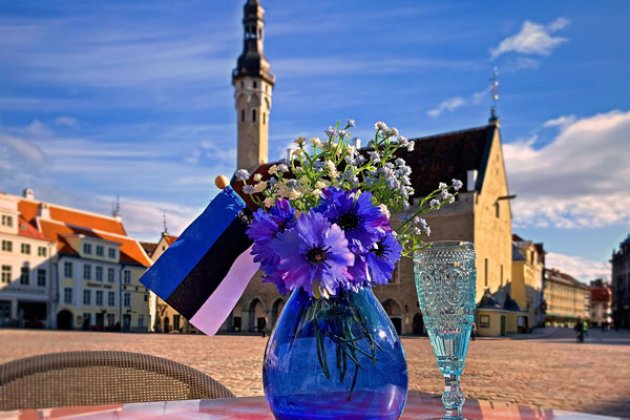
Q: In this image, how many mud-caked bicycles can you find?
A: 0